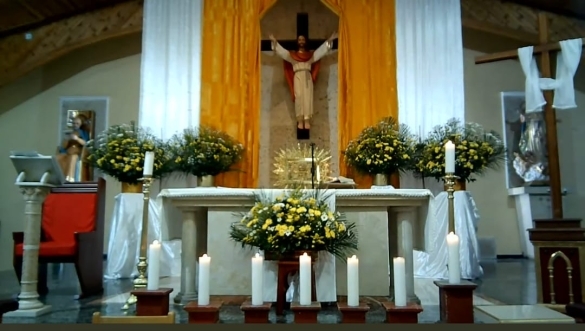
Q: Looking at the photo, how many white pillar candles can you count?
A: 9